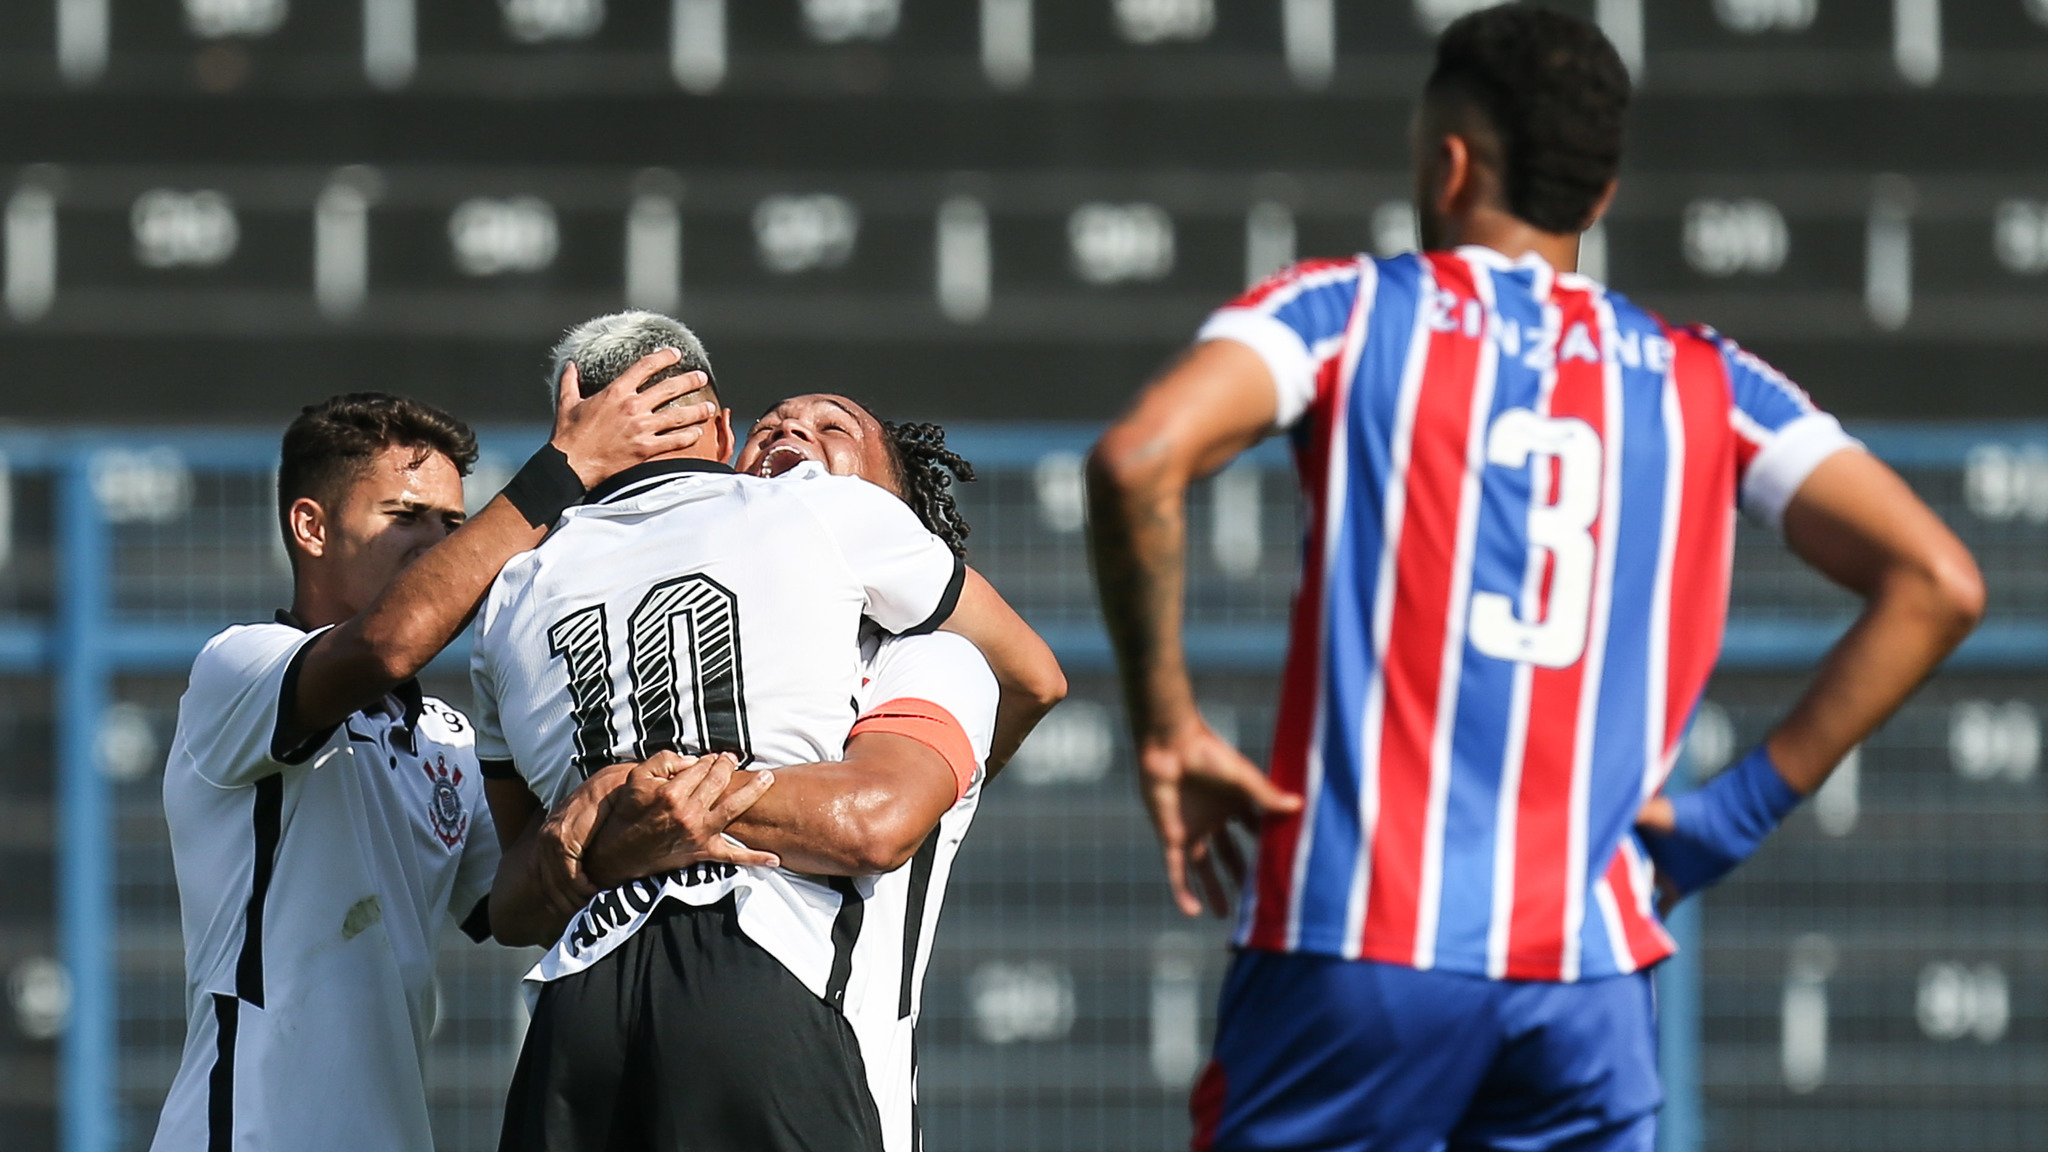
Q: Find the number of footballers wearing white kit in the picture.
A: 3